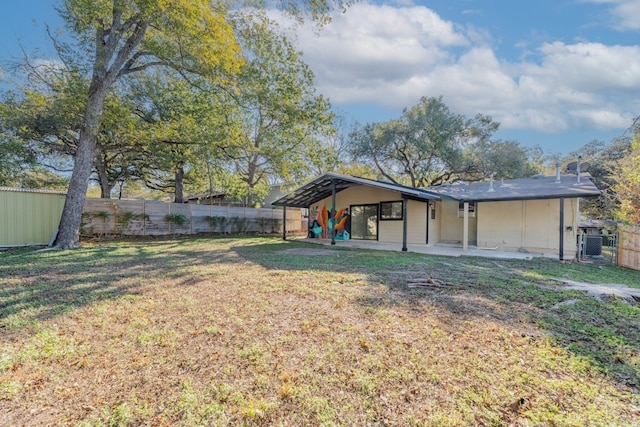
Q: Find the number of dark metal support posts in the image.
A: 4